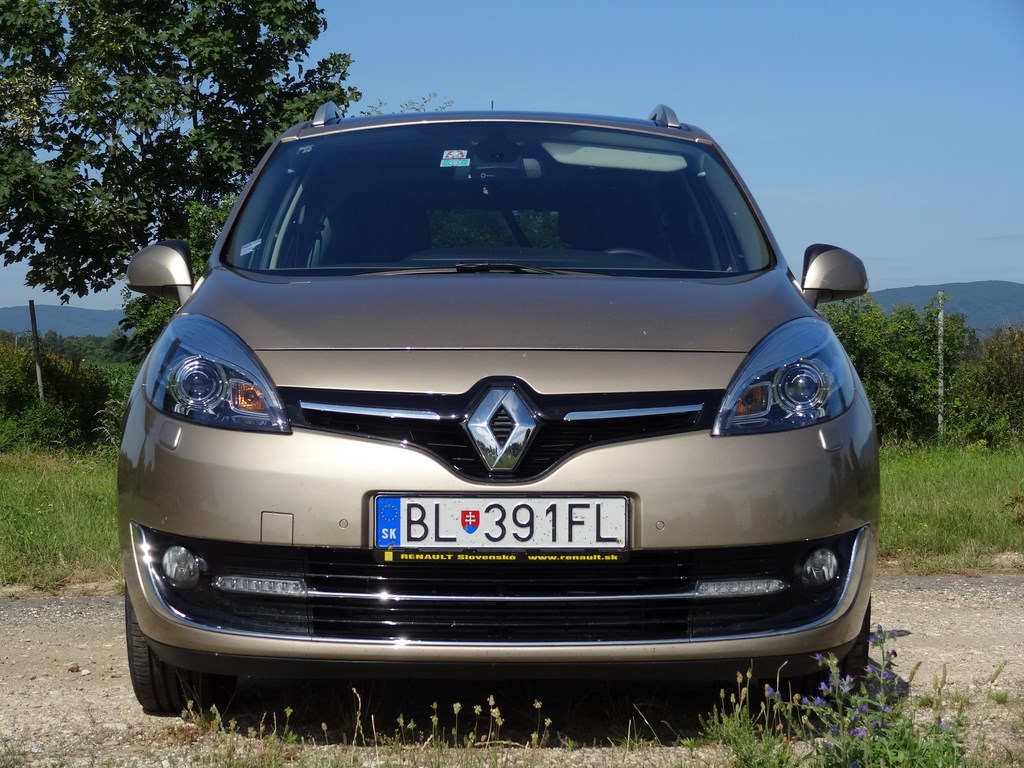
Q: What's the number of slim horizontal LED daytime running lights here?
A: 2